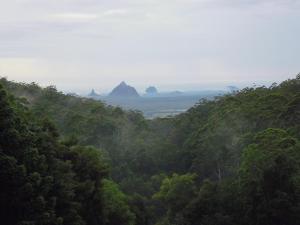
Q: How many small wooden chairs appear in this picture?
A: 0